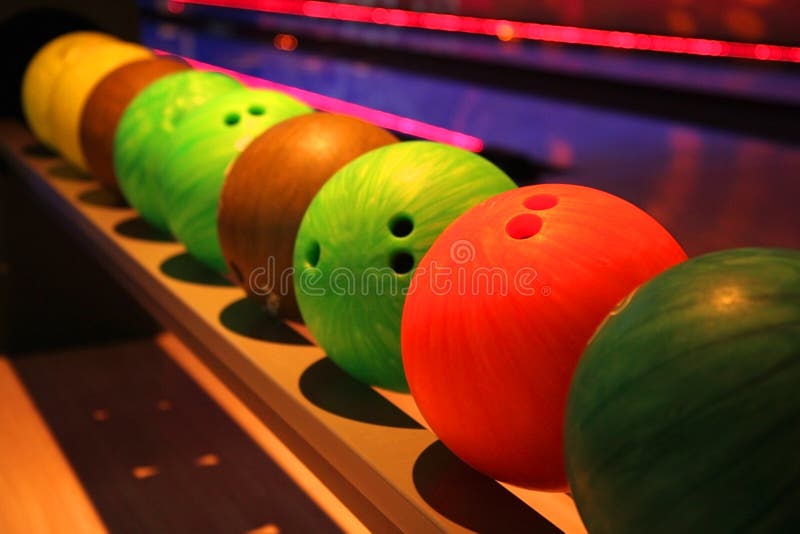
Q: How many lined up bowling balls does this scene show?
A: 9